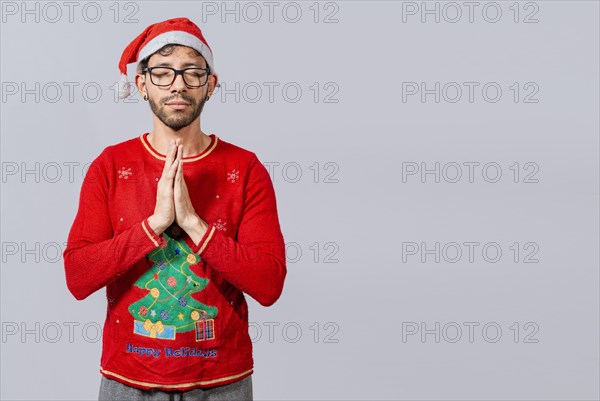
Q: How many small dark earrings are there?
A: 2